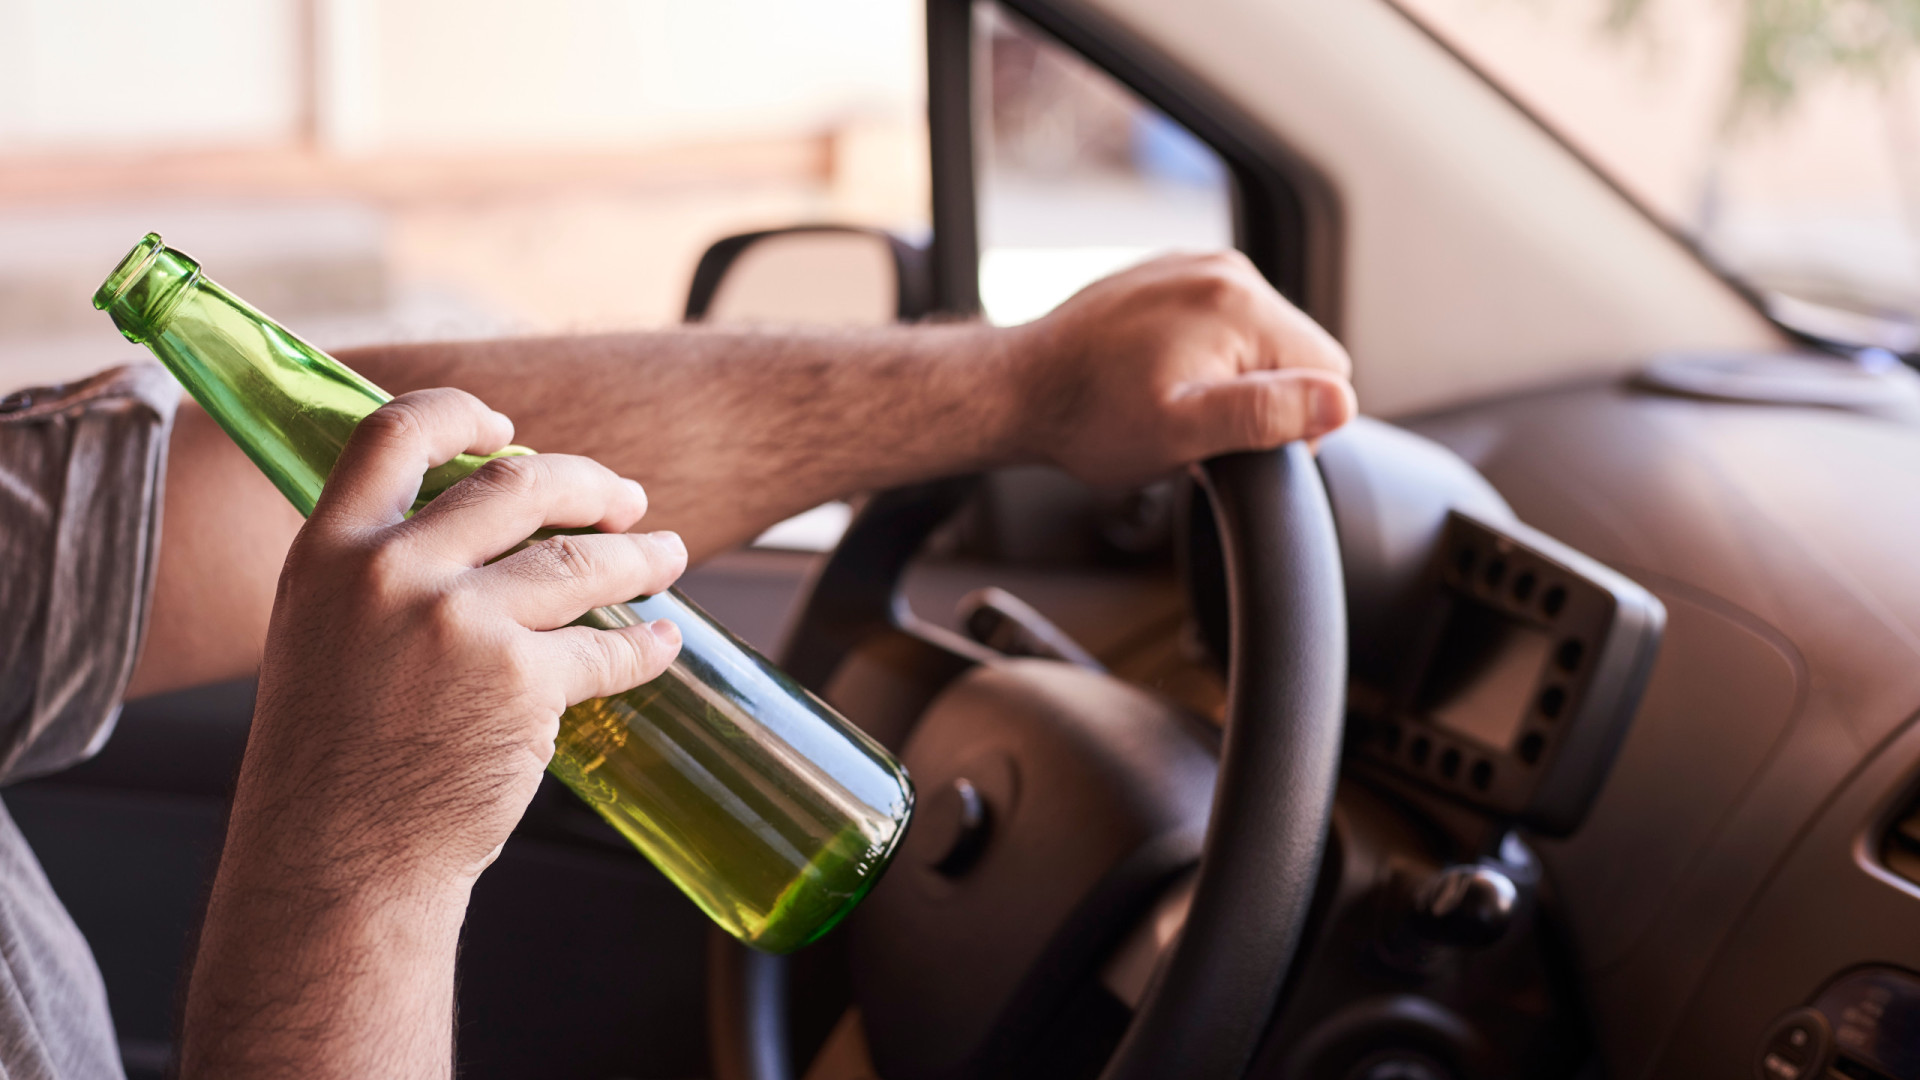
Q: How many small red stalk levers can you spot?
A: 0